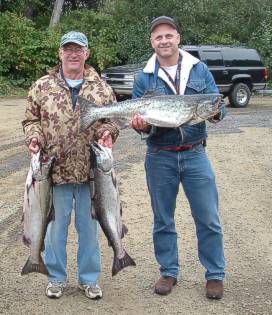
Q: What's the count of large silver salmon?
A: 3